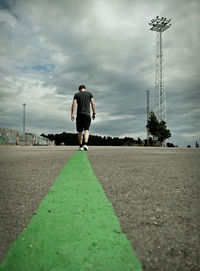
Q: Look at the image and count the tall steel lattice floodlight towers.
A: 1